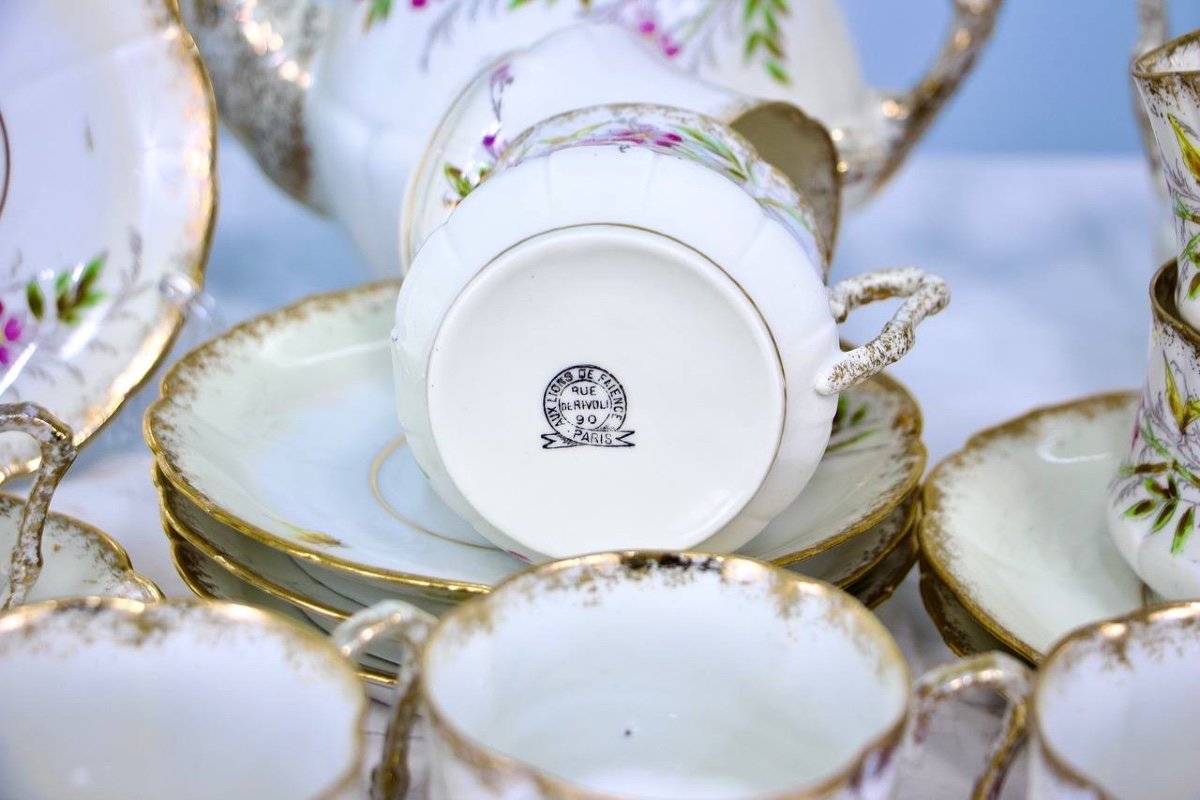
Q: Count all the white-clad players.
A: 0